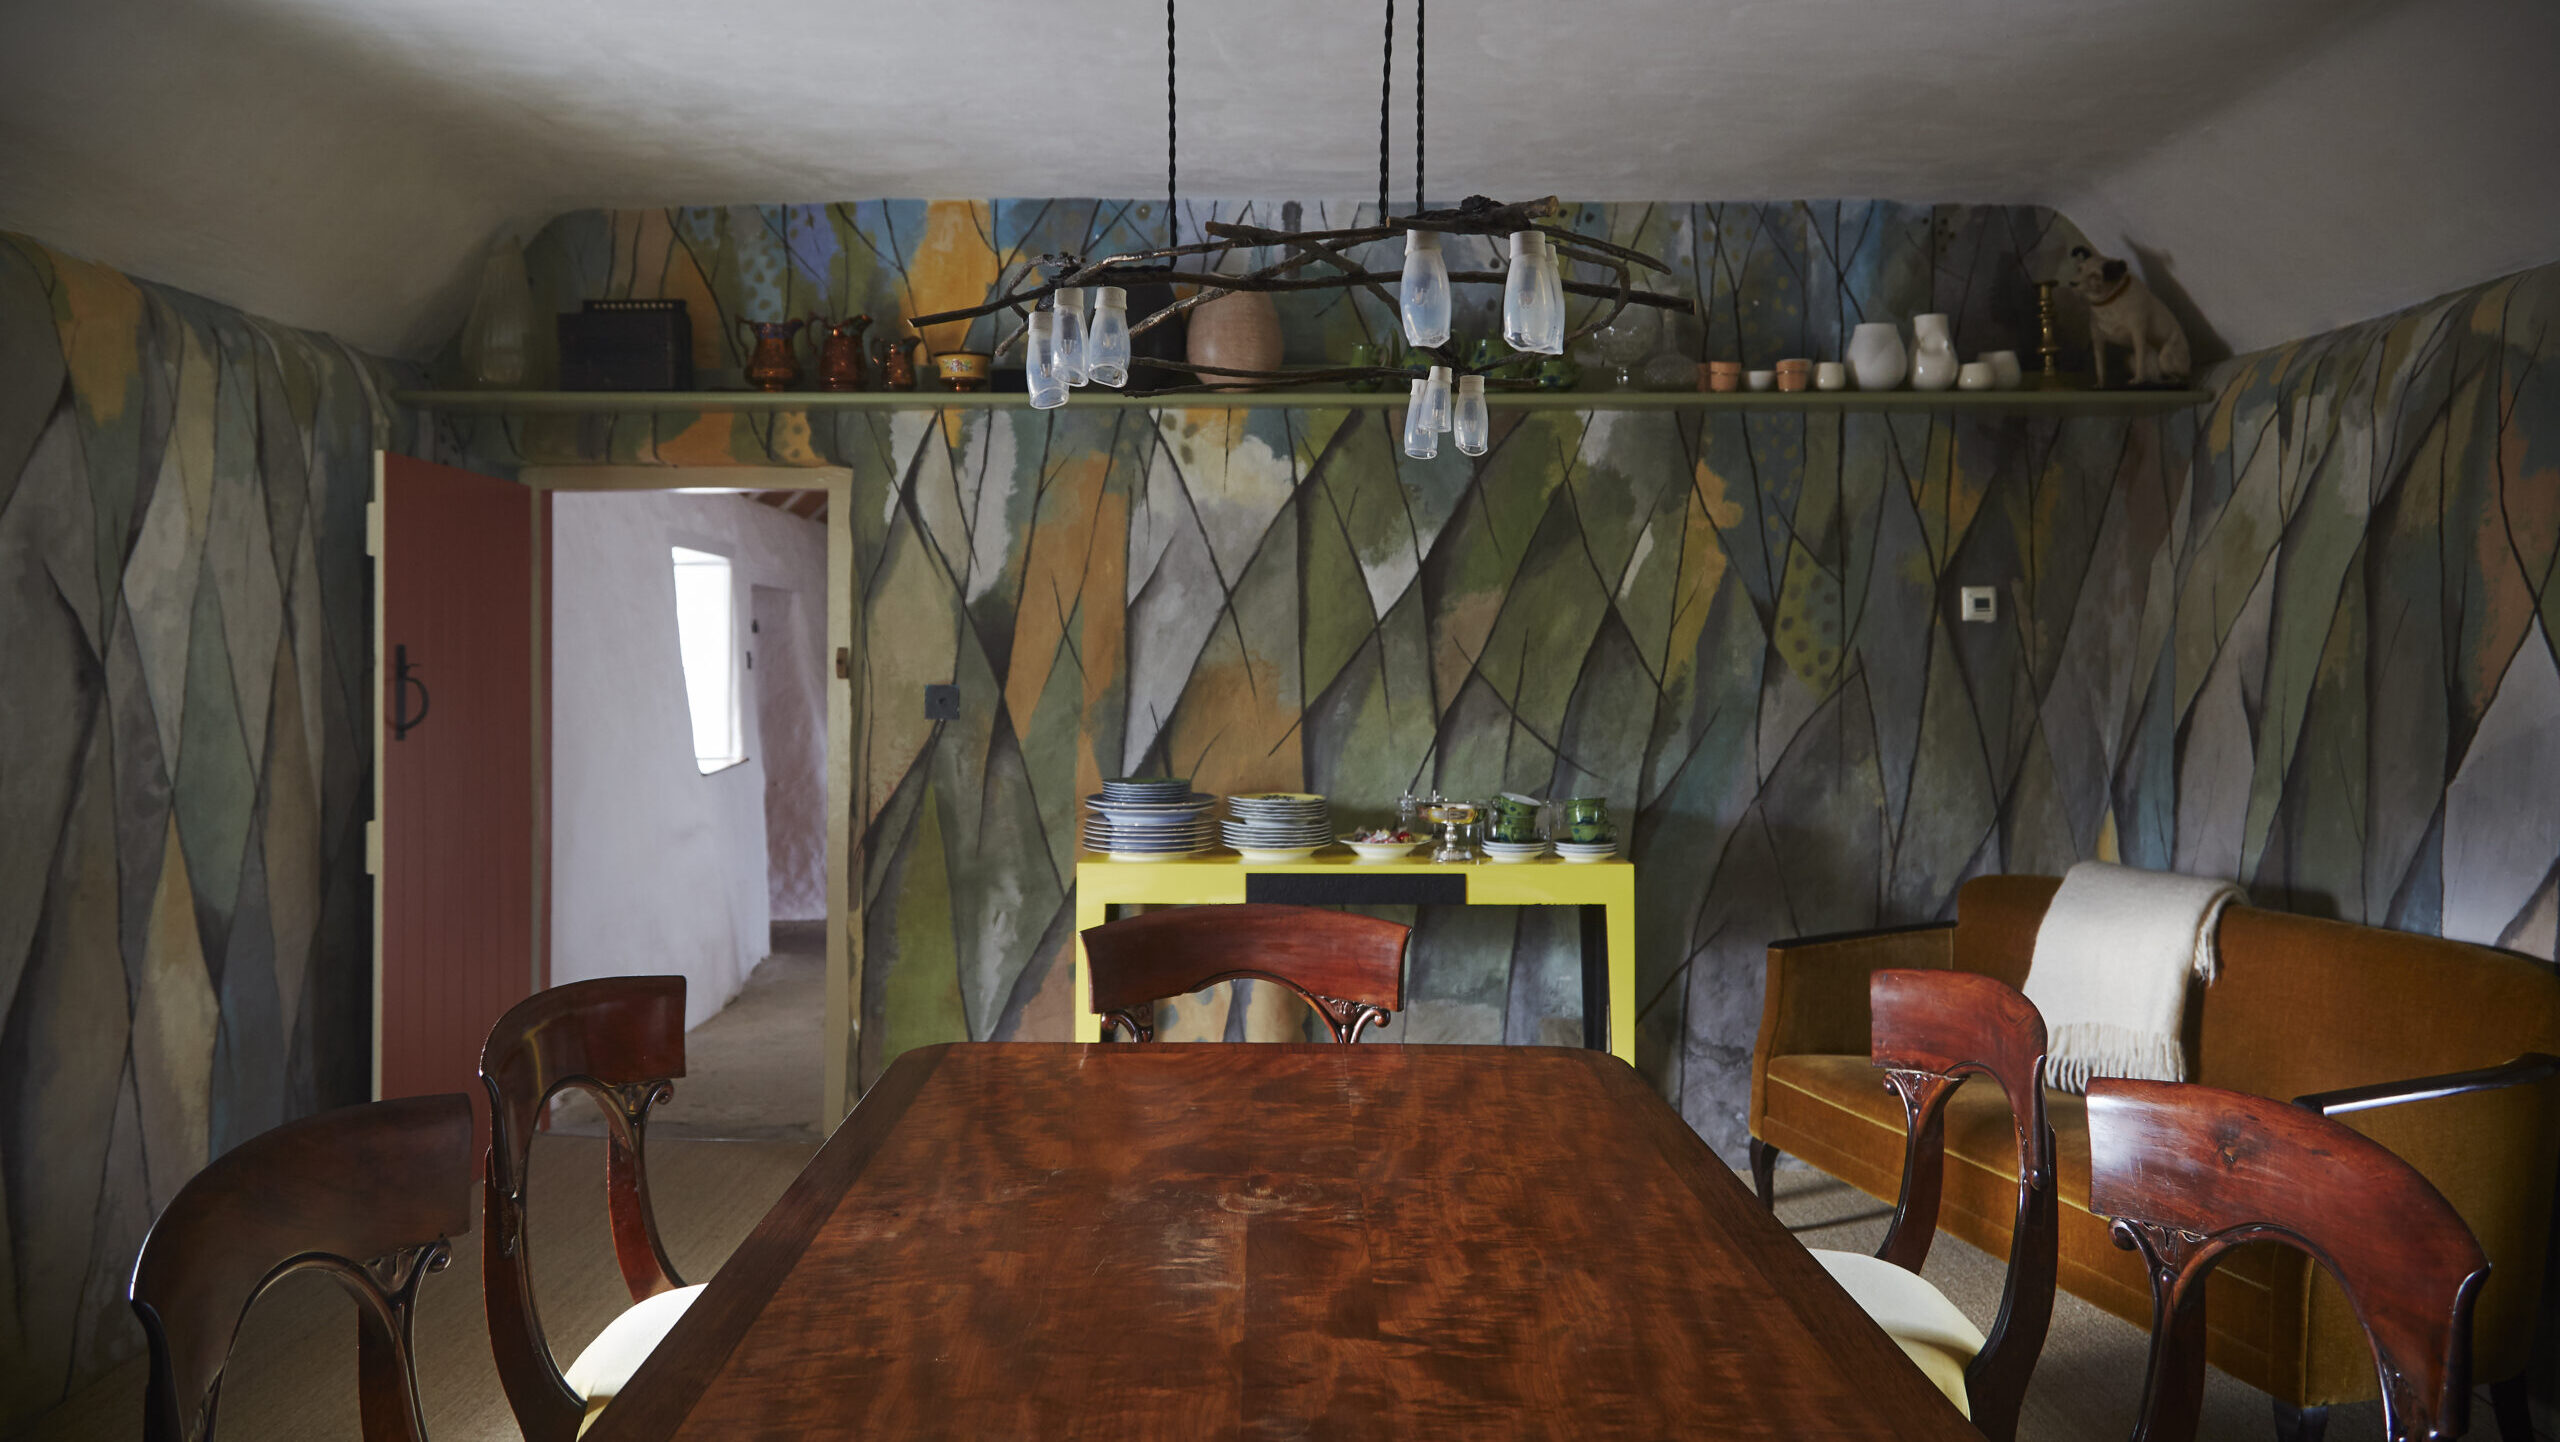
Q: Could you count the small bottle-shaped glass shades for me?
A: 9